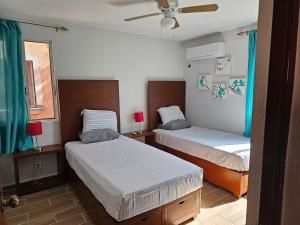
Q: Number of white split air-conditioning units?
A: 1